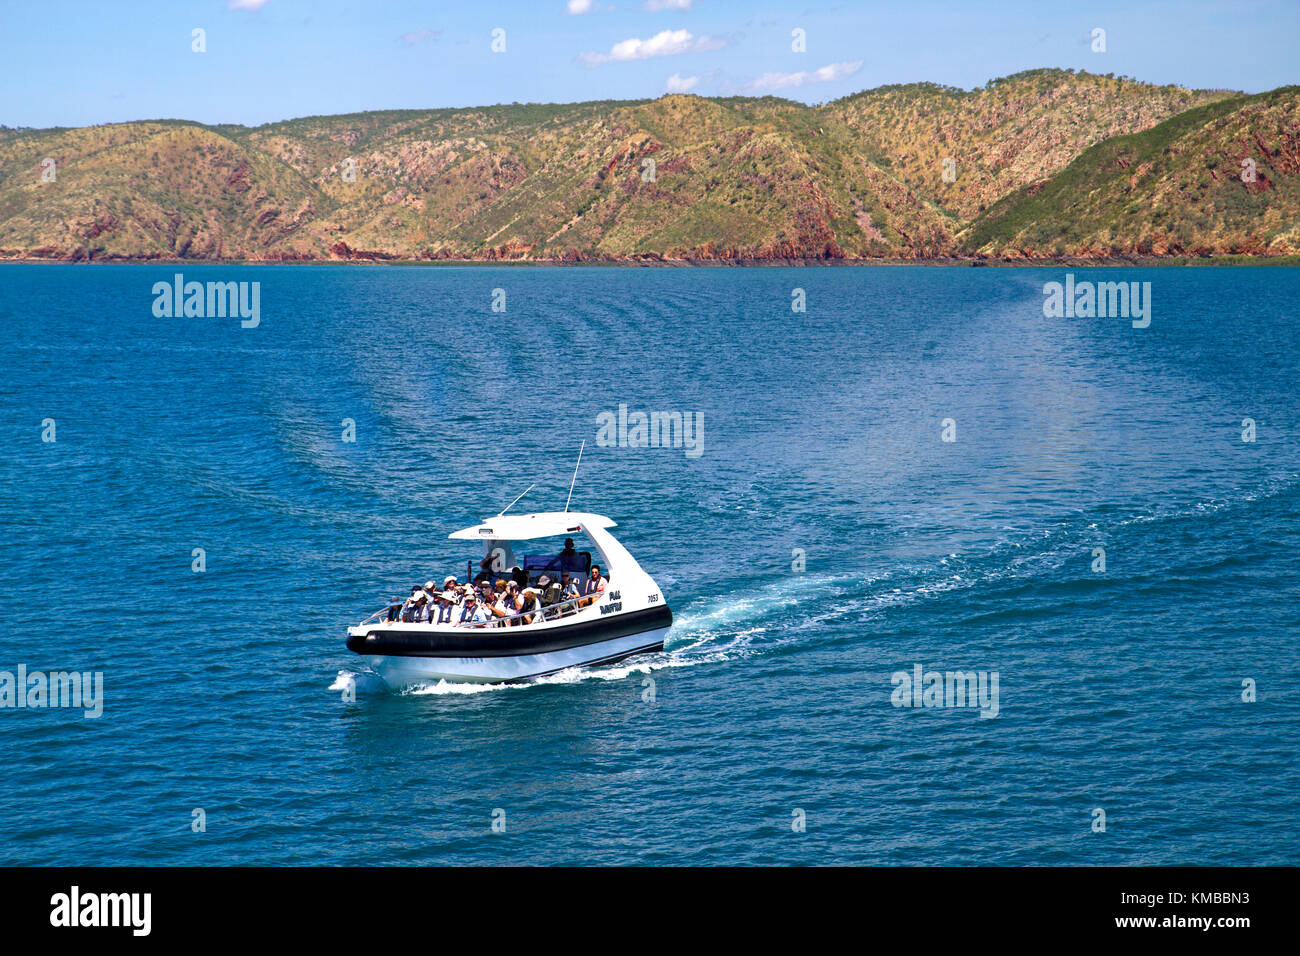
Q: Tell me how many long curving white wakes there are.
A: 1